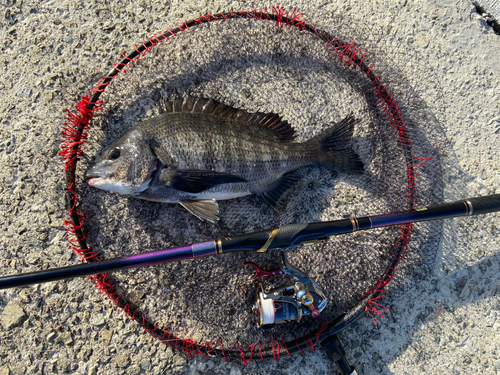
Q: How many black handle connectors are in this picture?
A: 1